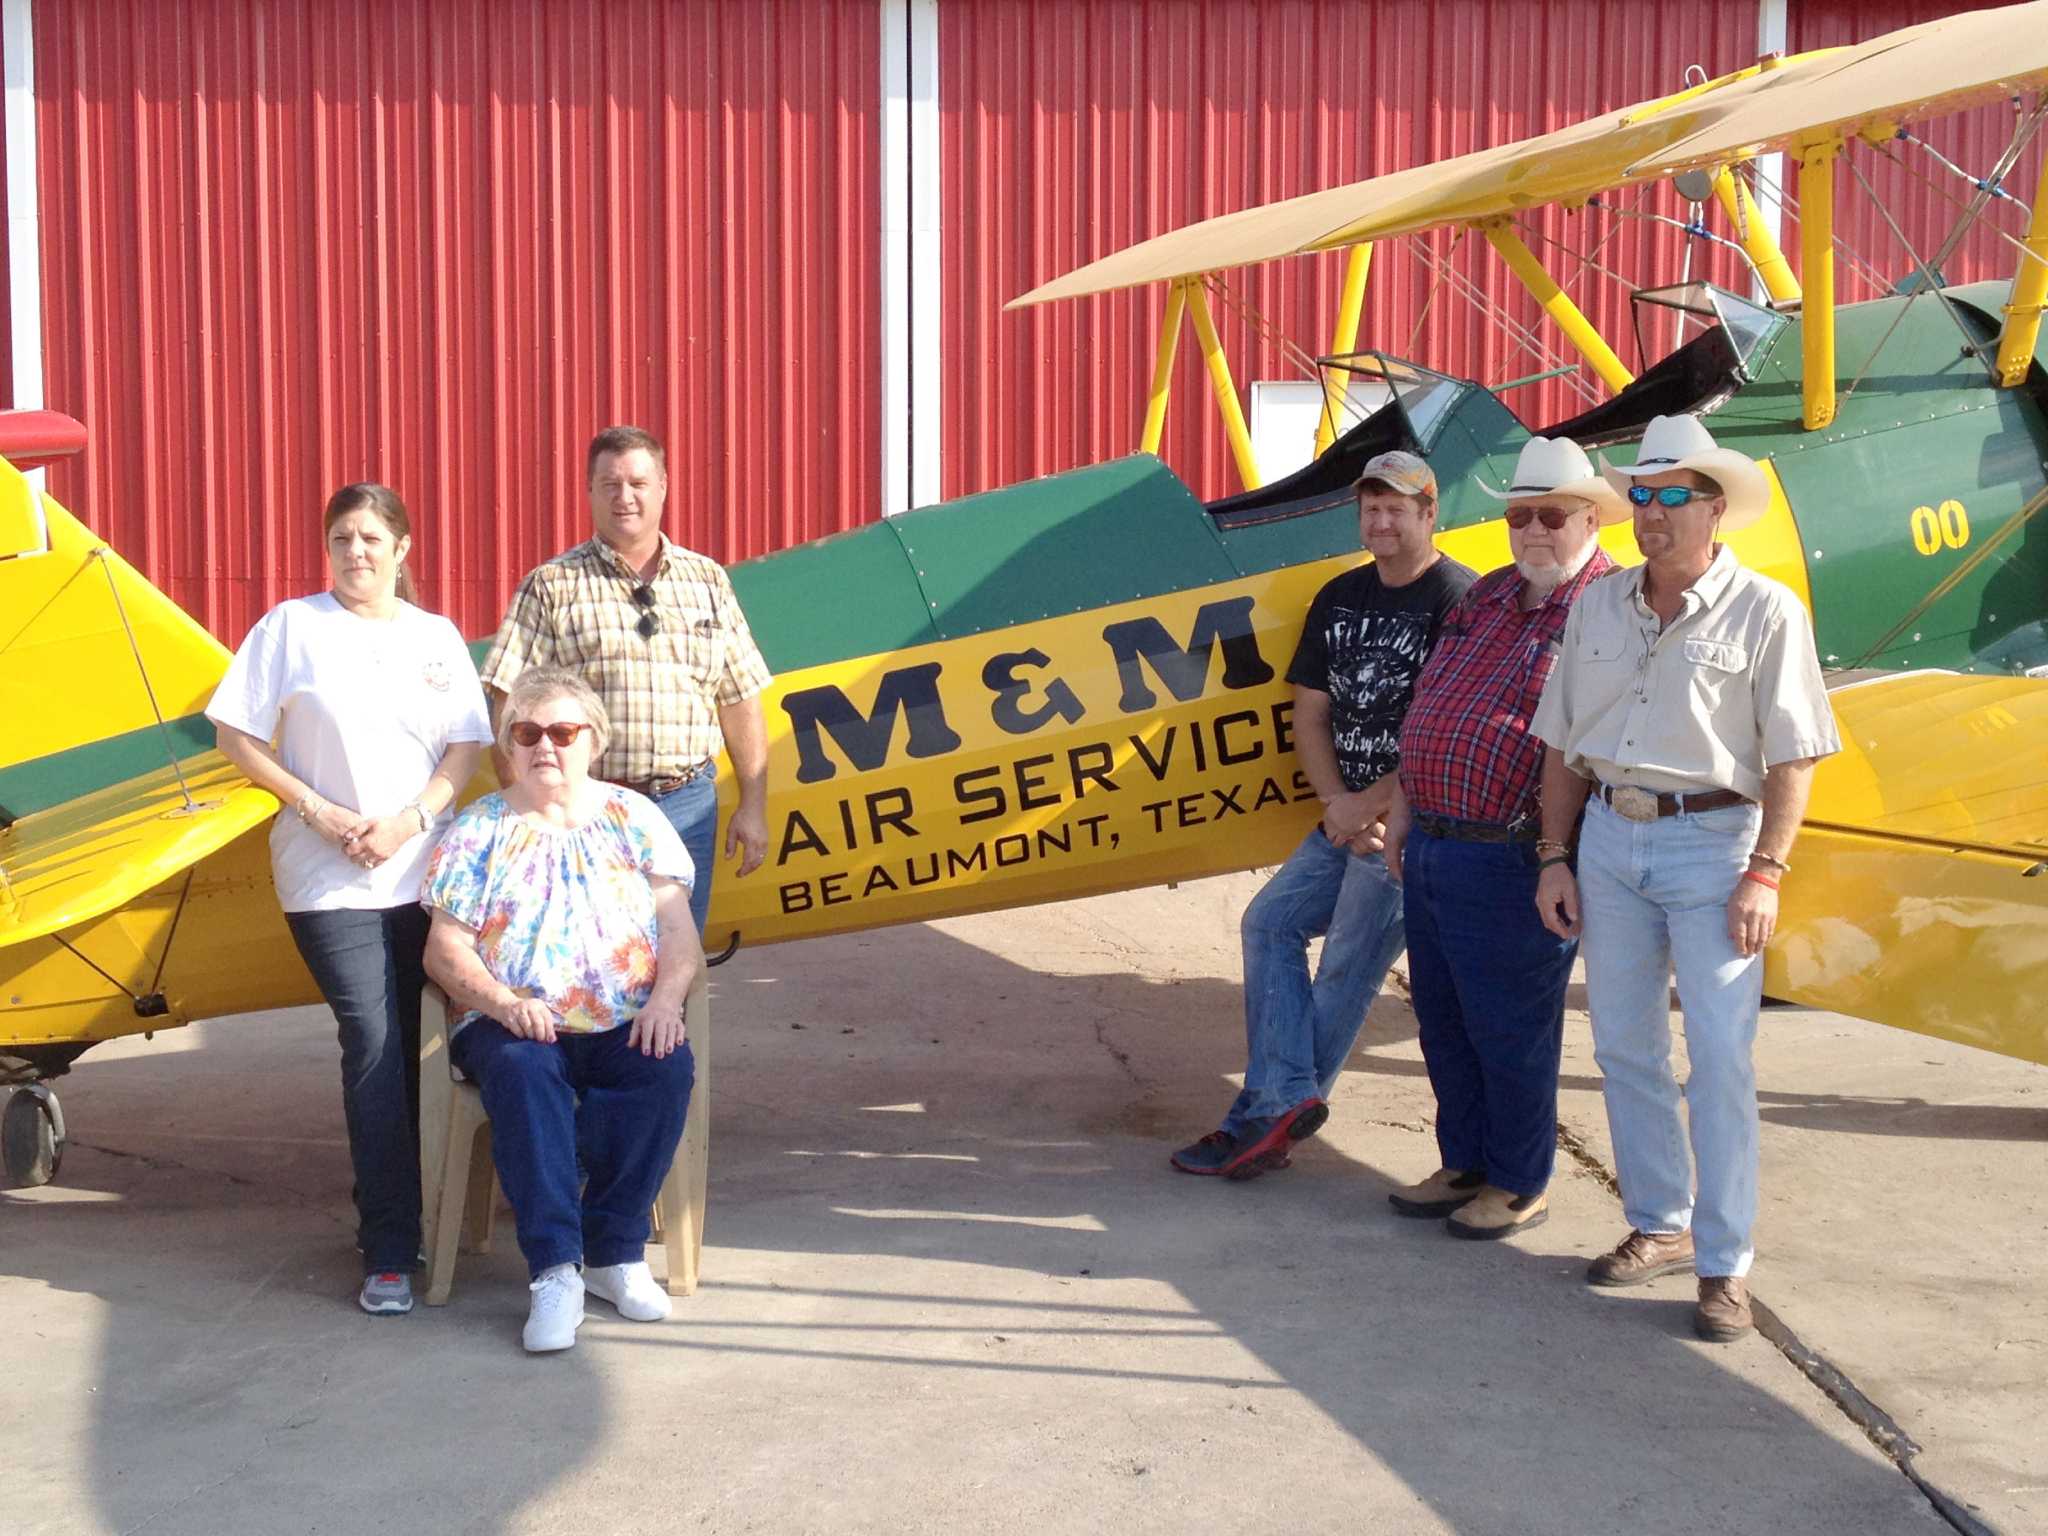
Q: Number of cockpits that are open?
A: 2